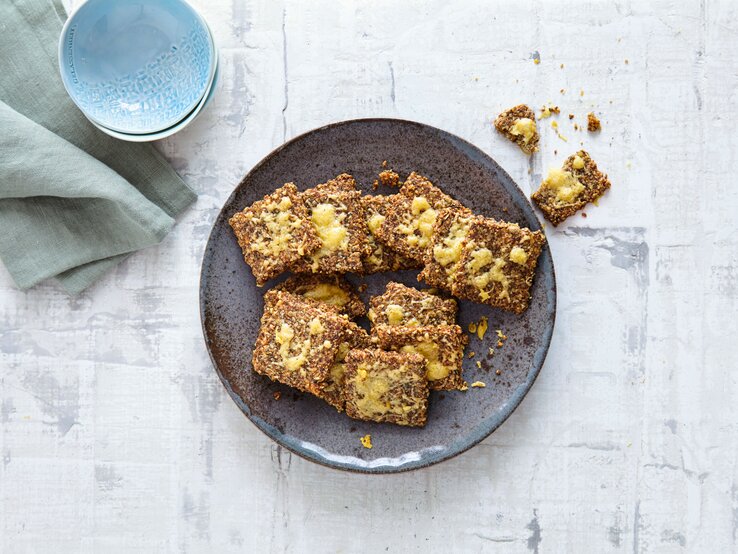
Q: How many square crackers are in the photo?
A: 12